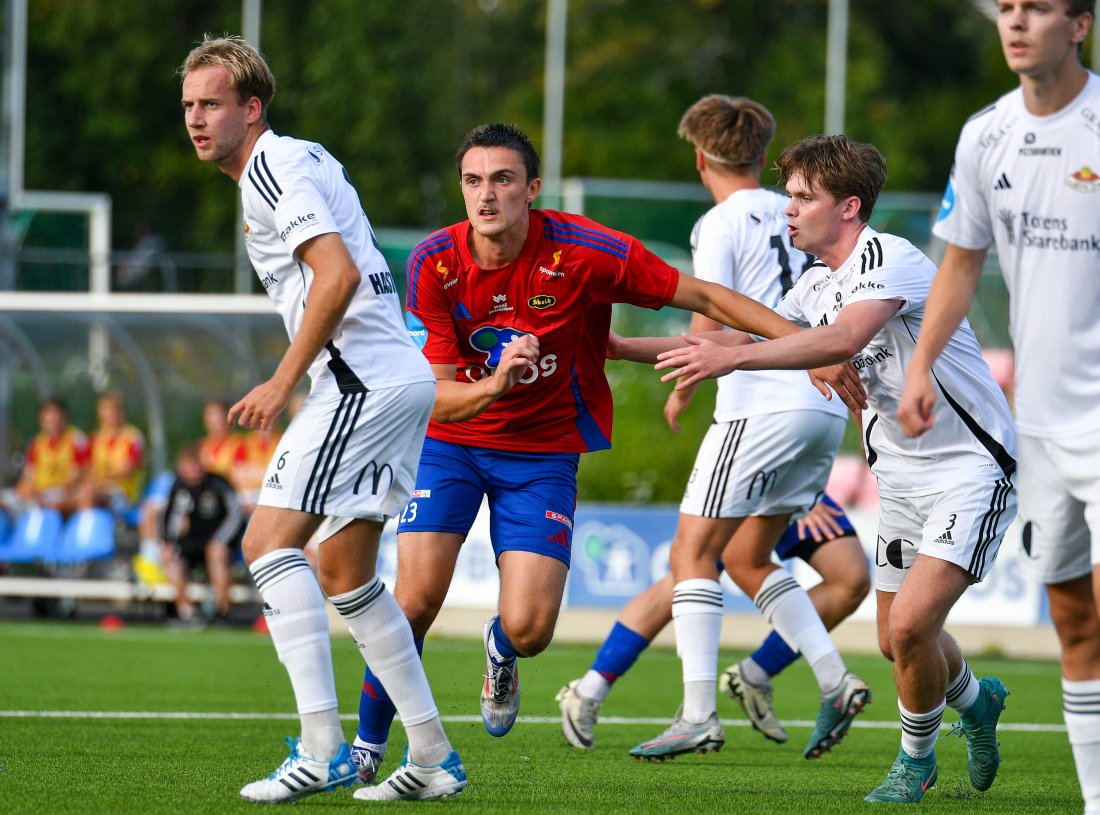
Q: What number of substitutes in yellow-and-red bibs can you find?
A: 4